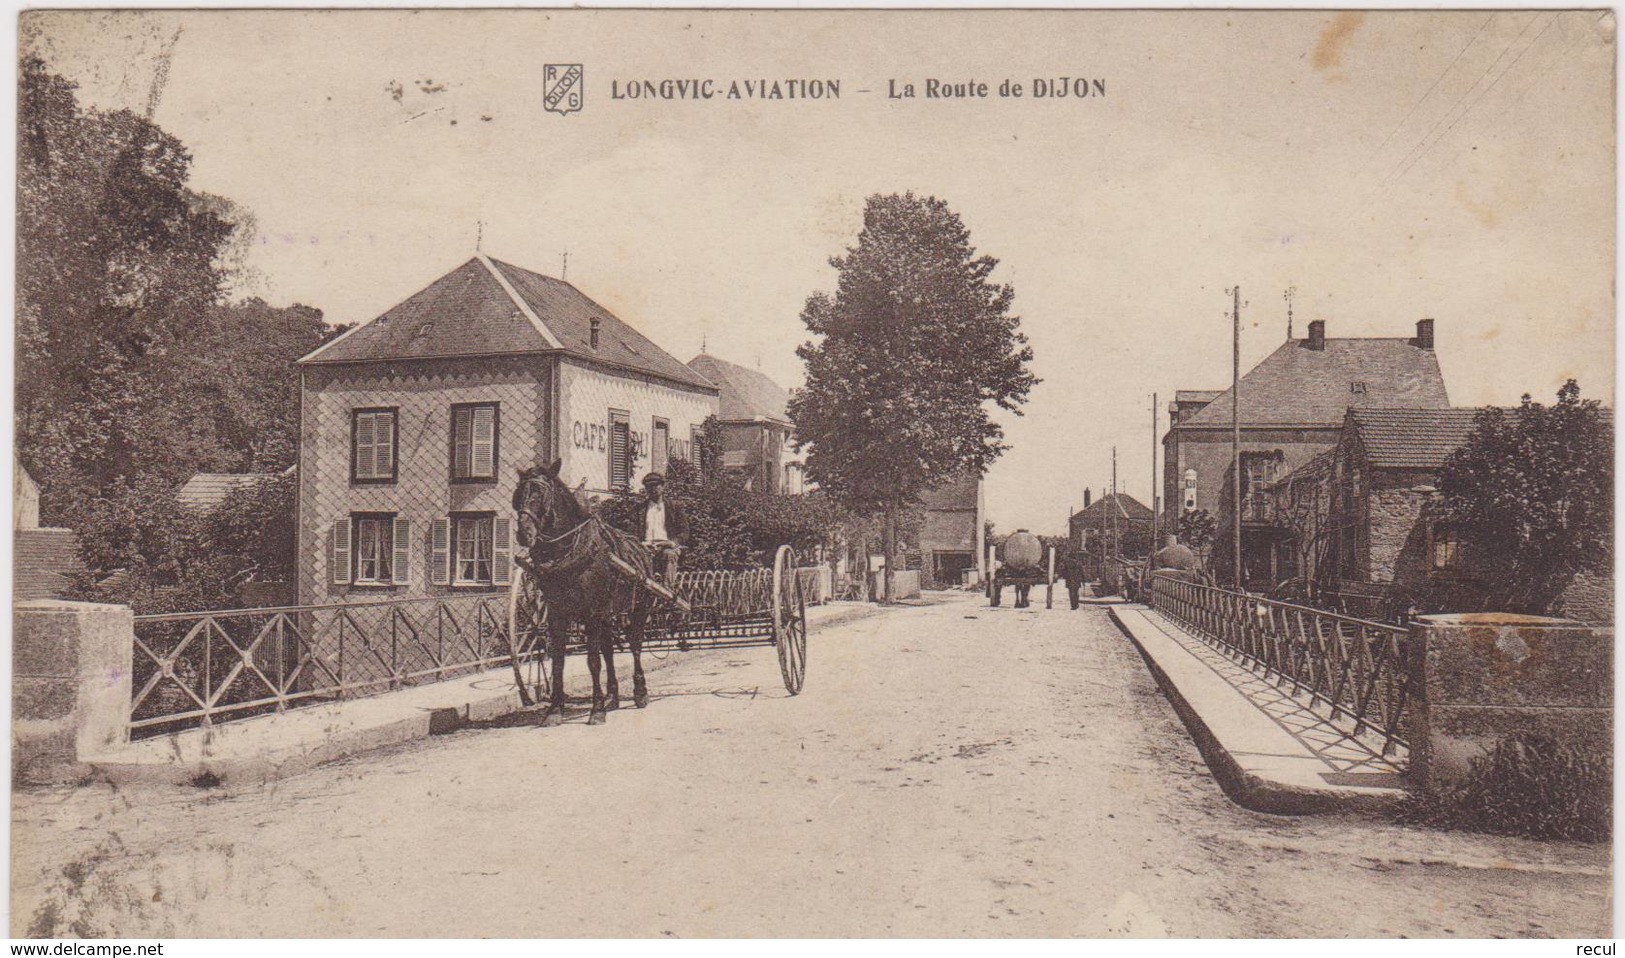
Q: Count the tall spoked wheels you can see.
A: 2